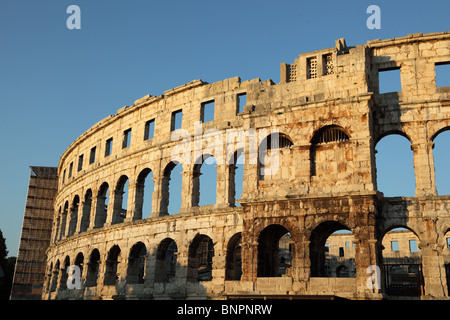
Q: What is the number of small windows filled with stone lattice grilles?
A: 3